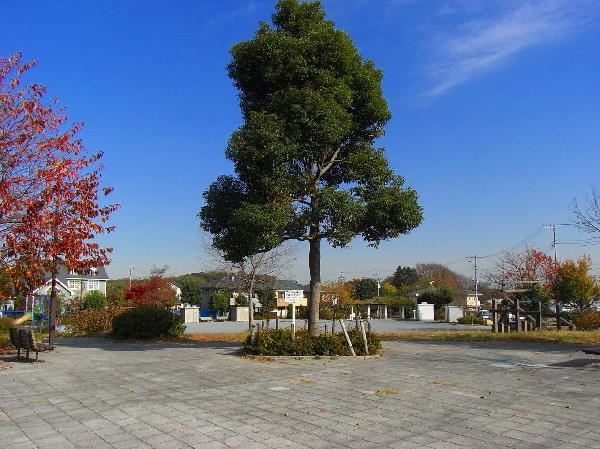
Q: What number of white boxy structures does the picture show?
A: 4